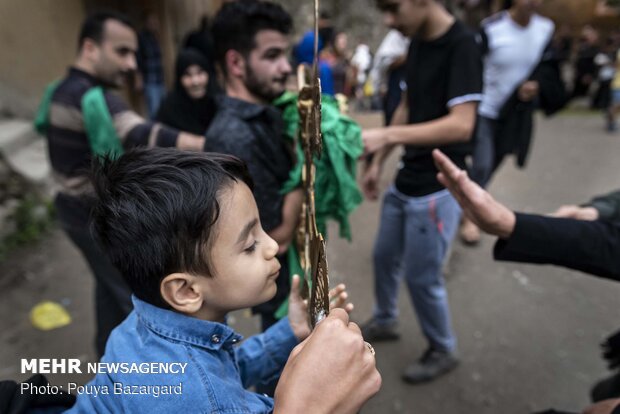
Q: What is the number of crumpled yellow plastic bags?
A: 1